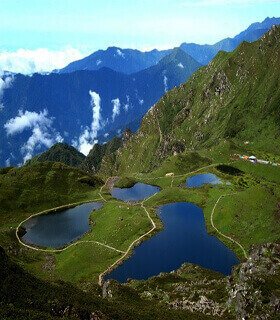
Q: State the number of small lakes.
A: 4